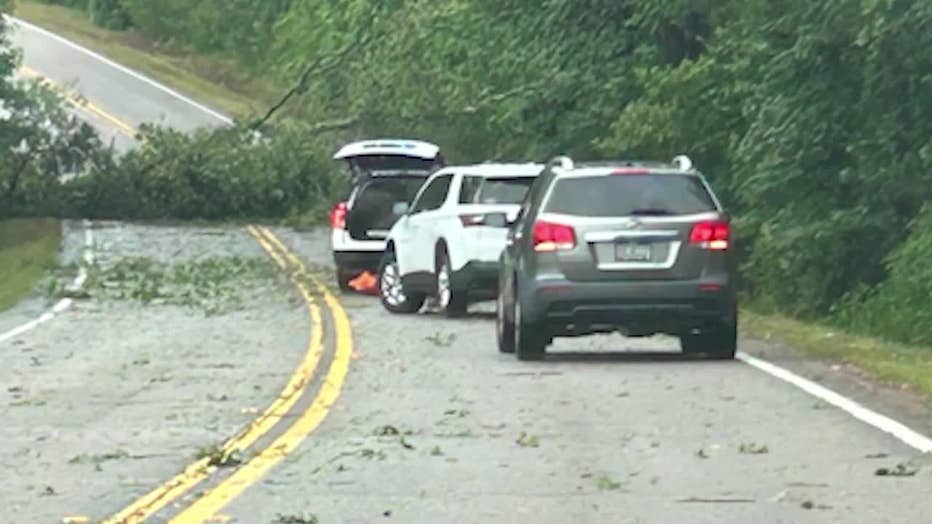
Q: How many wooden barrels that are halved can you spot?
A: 0